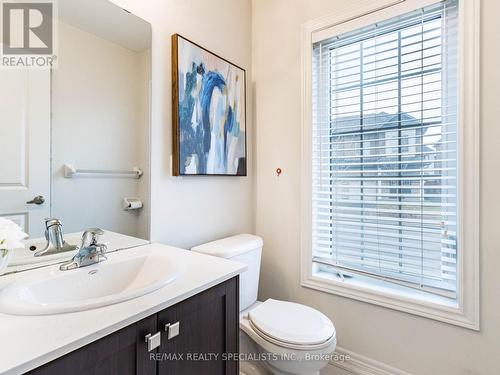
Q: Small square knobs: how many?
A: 2